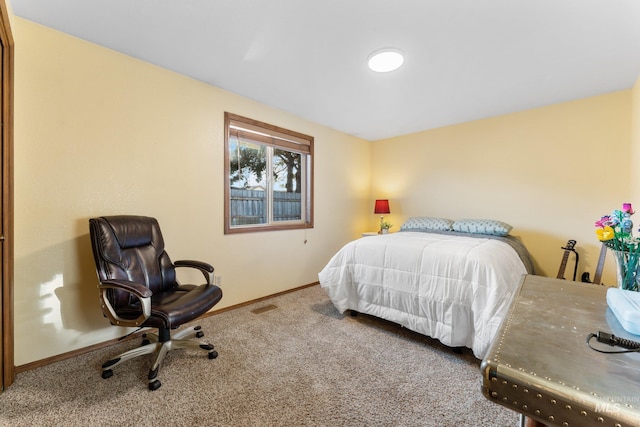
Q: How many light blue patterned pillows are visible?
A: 2